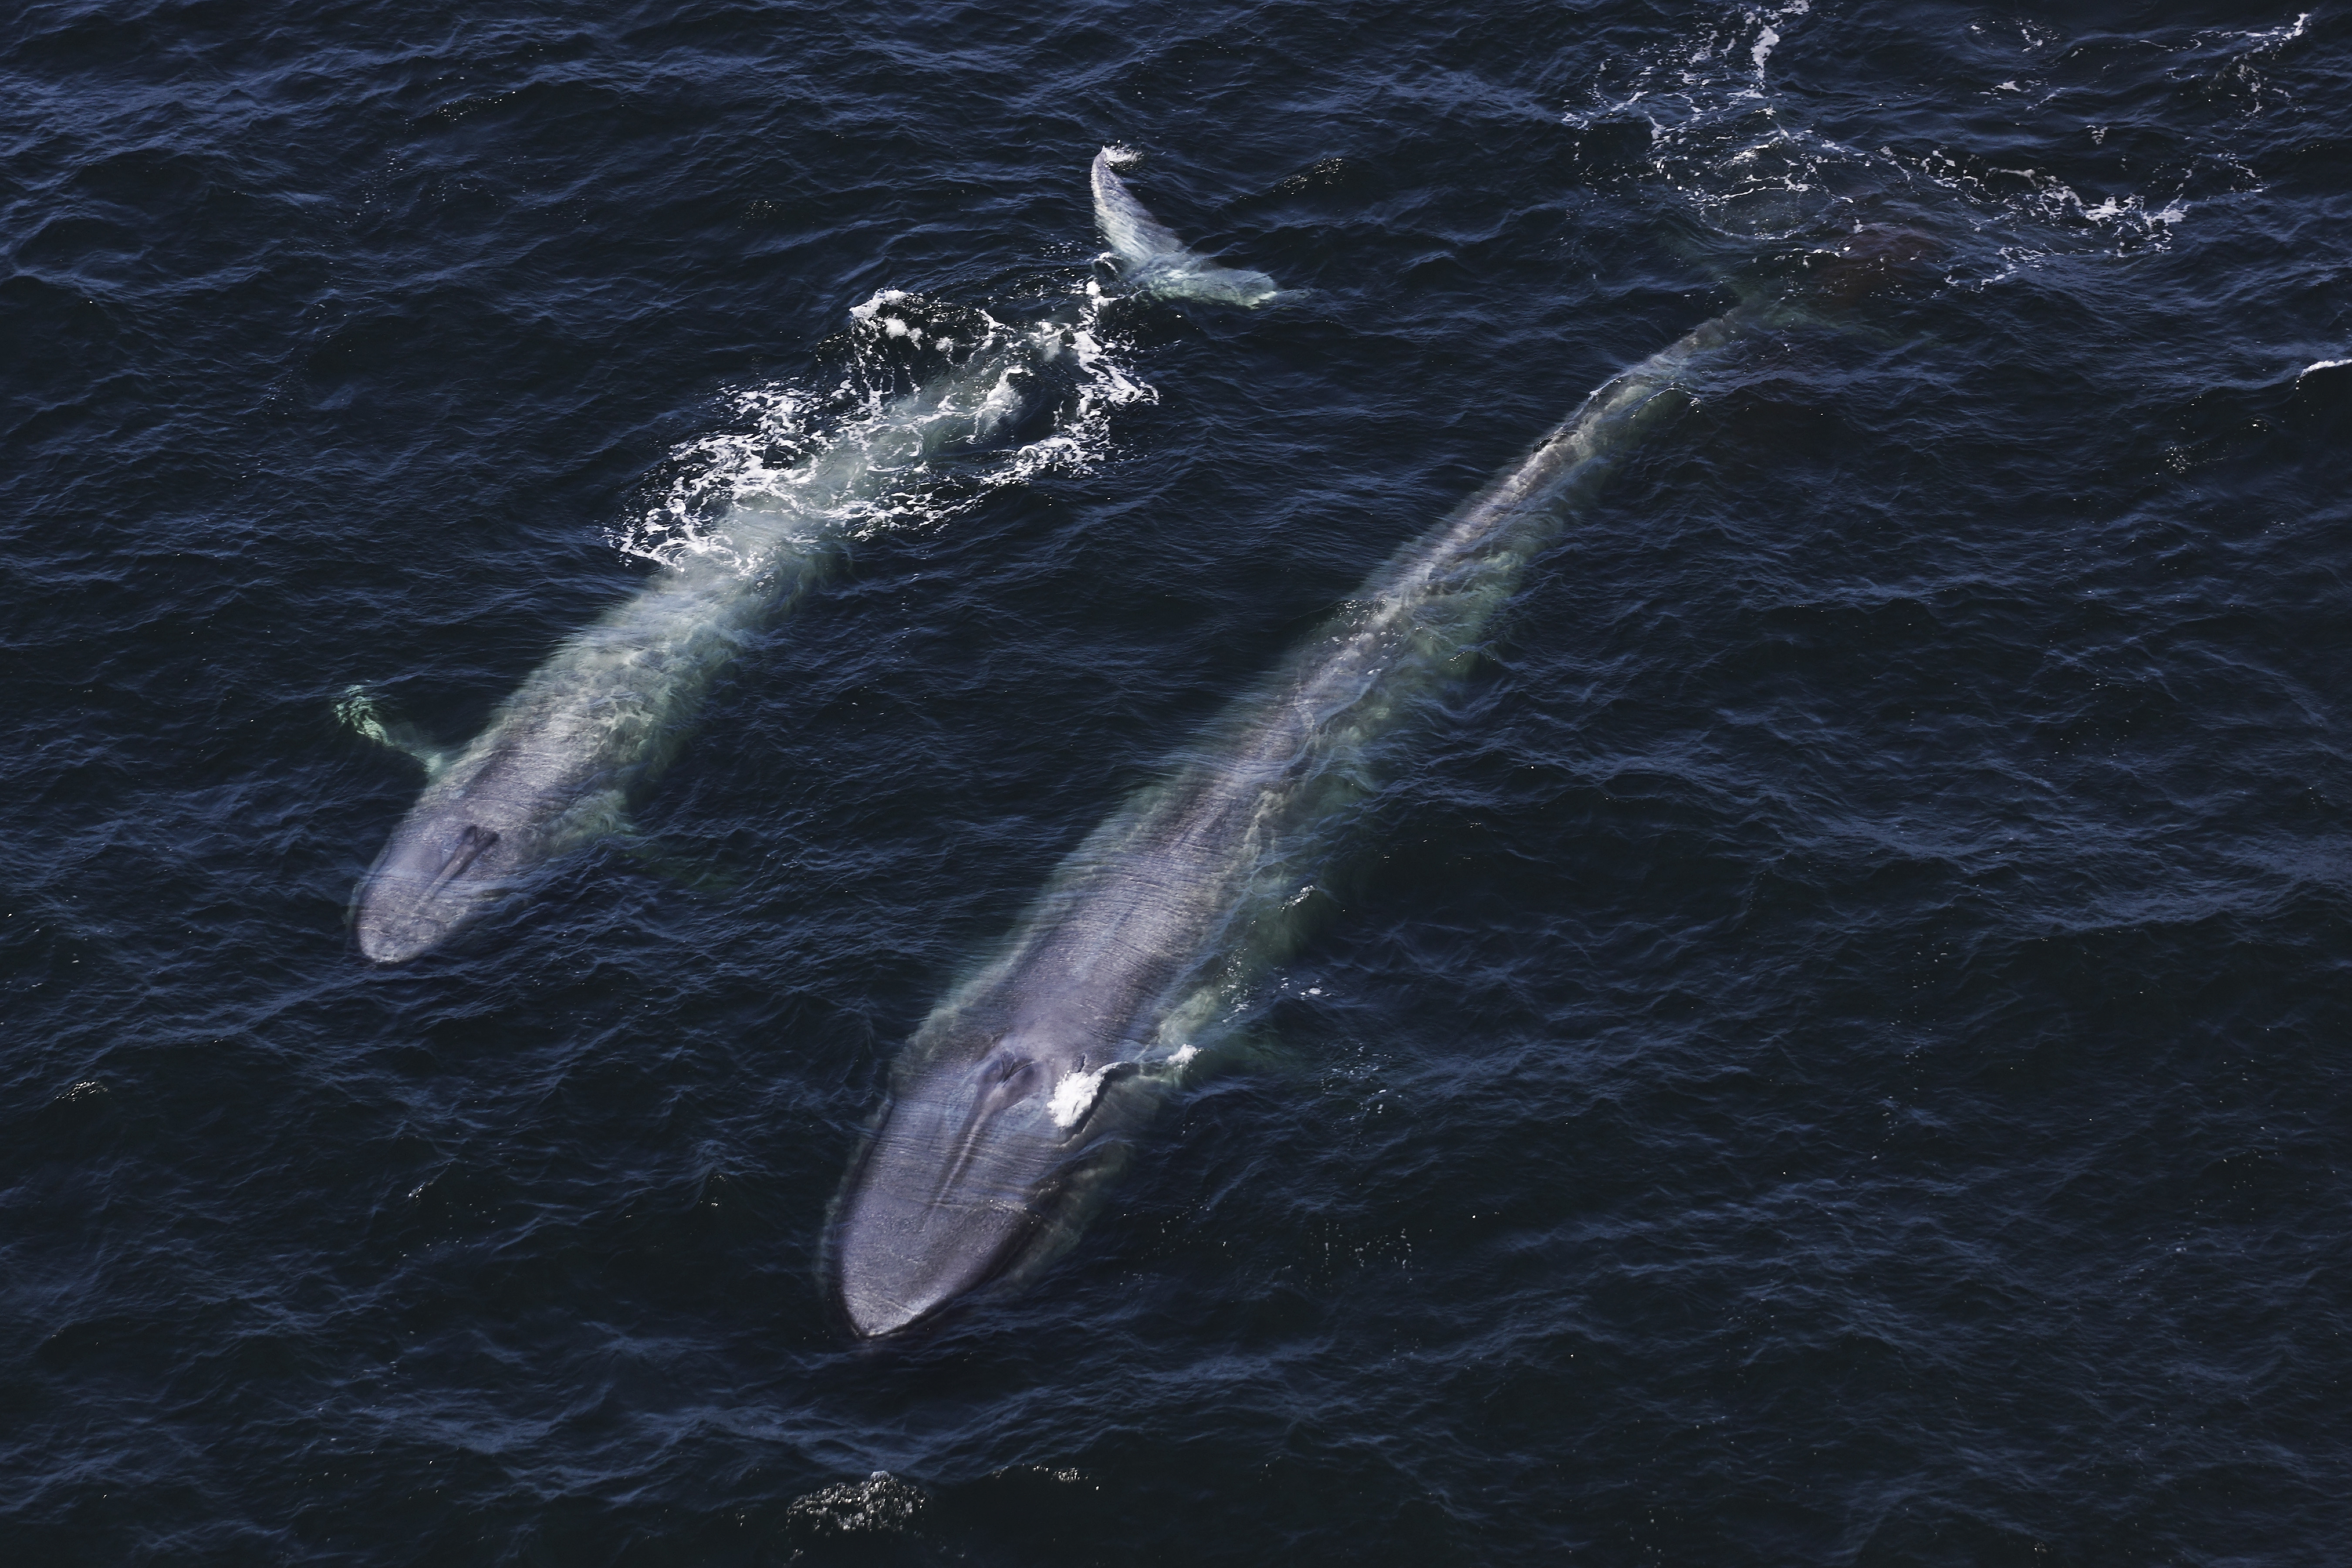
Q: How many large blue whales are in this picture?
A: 2